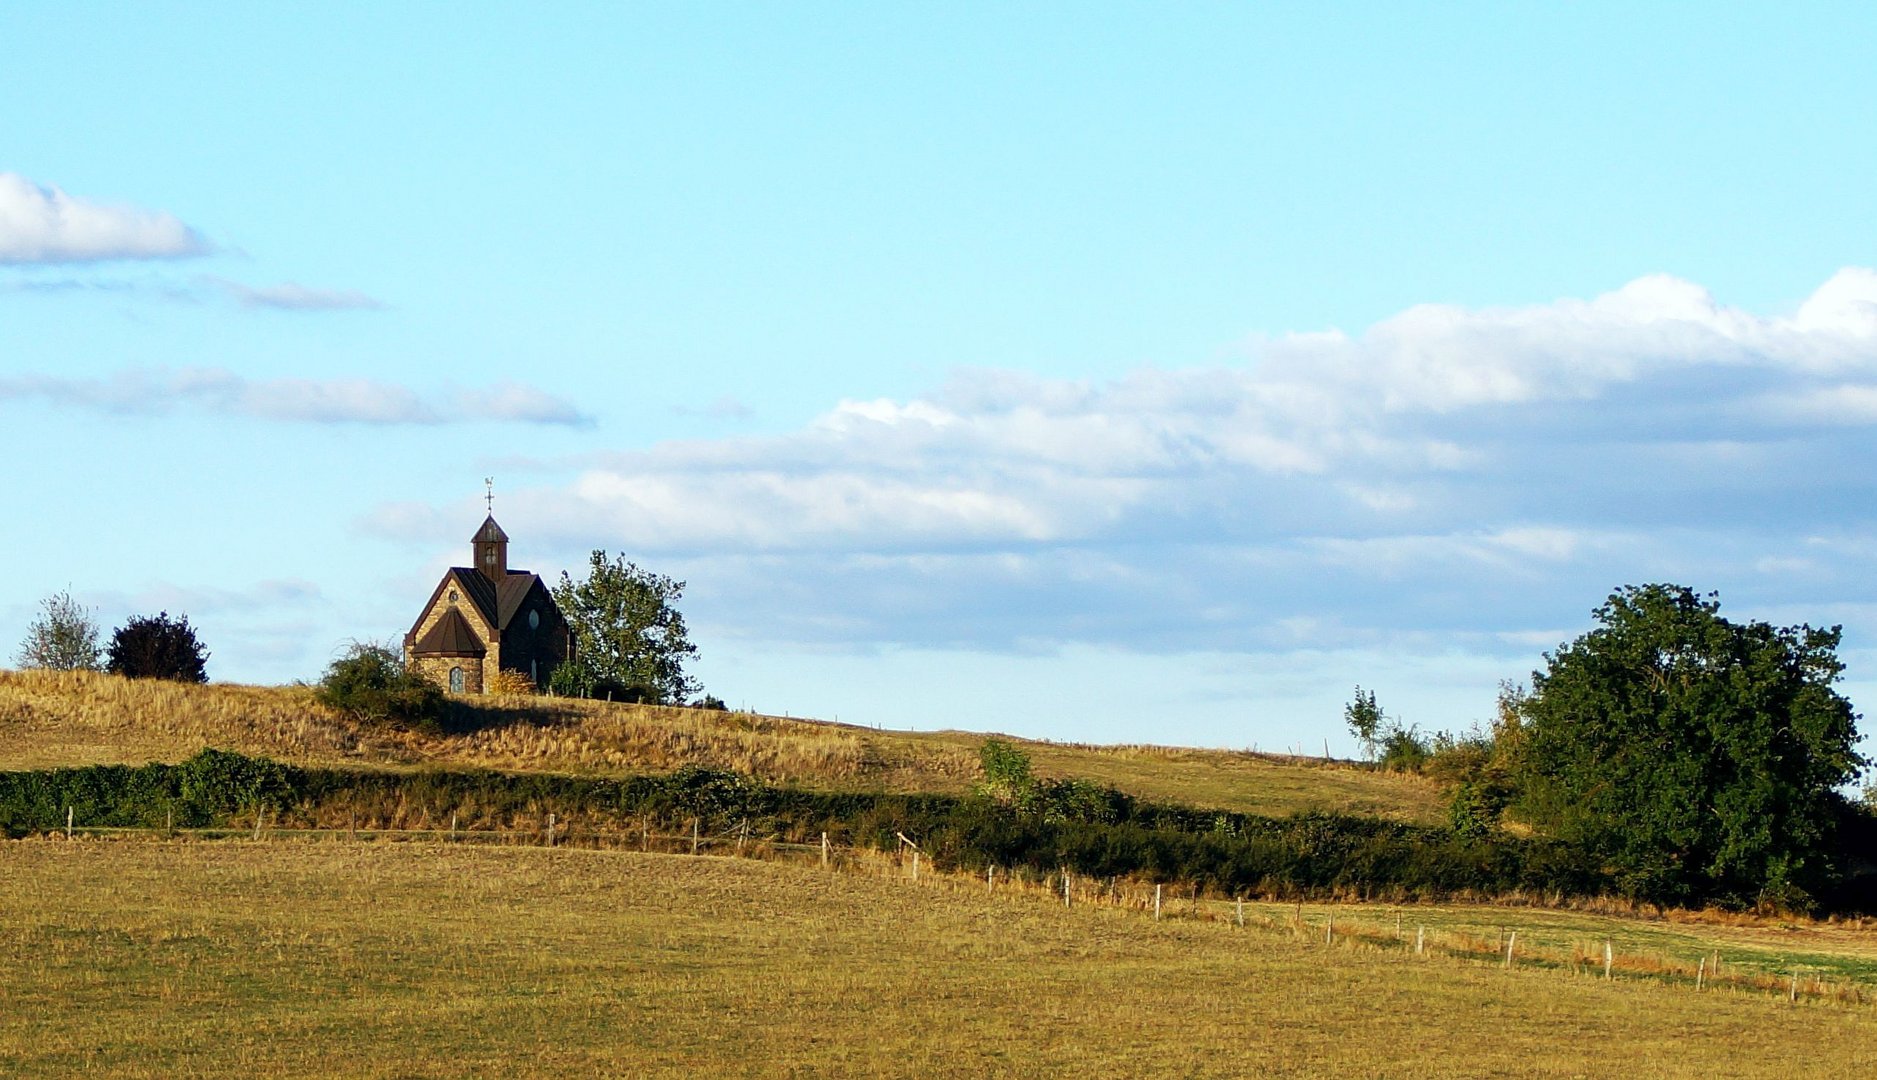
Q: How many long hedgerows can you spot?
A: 1